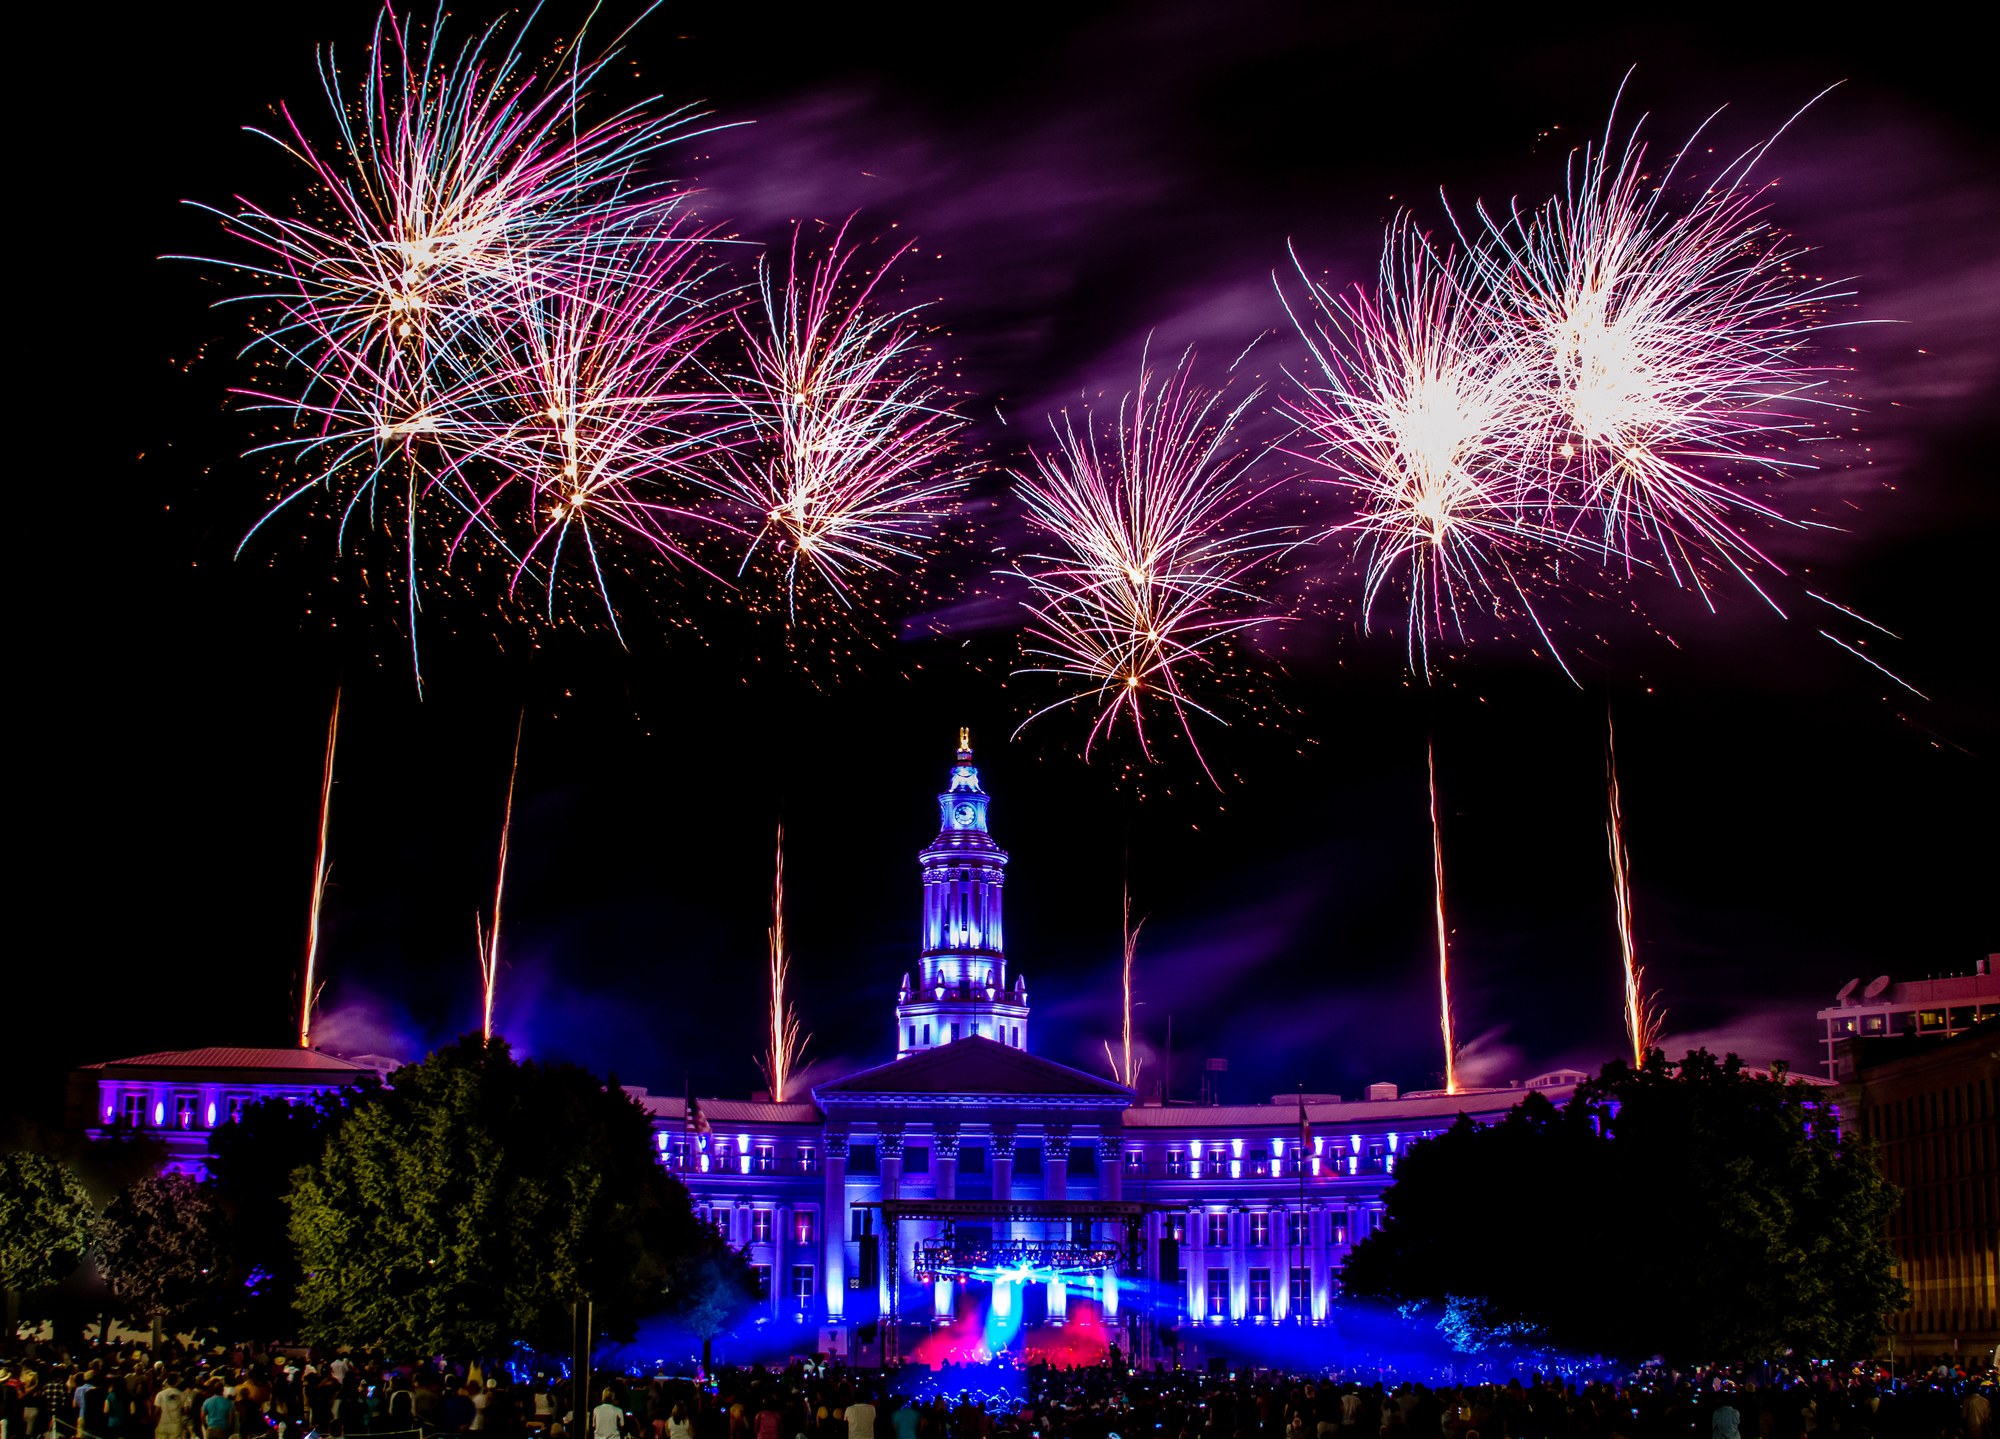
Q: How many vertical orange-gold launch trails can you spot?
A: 6